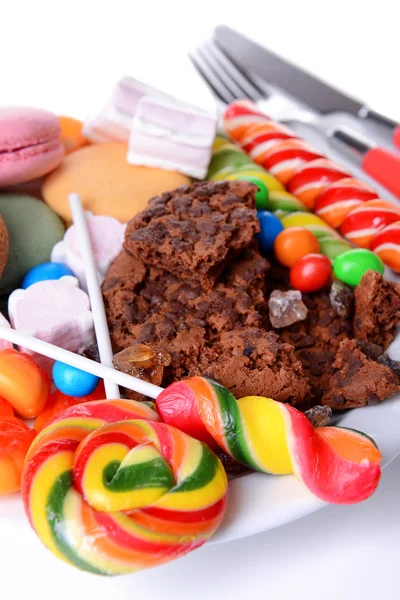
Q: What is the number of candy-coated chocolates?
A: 7